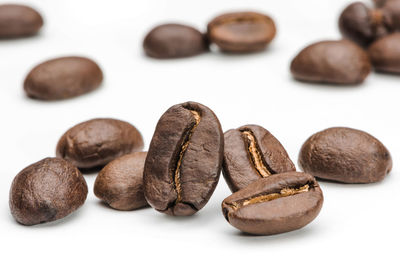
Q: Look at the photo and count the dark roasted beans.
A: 15